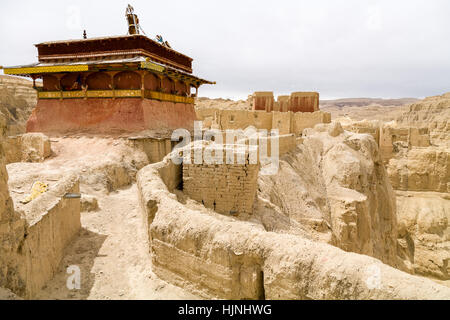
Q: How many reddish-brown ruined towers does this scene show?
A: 3